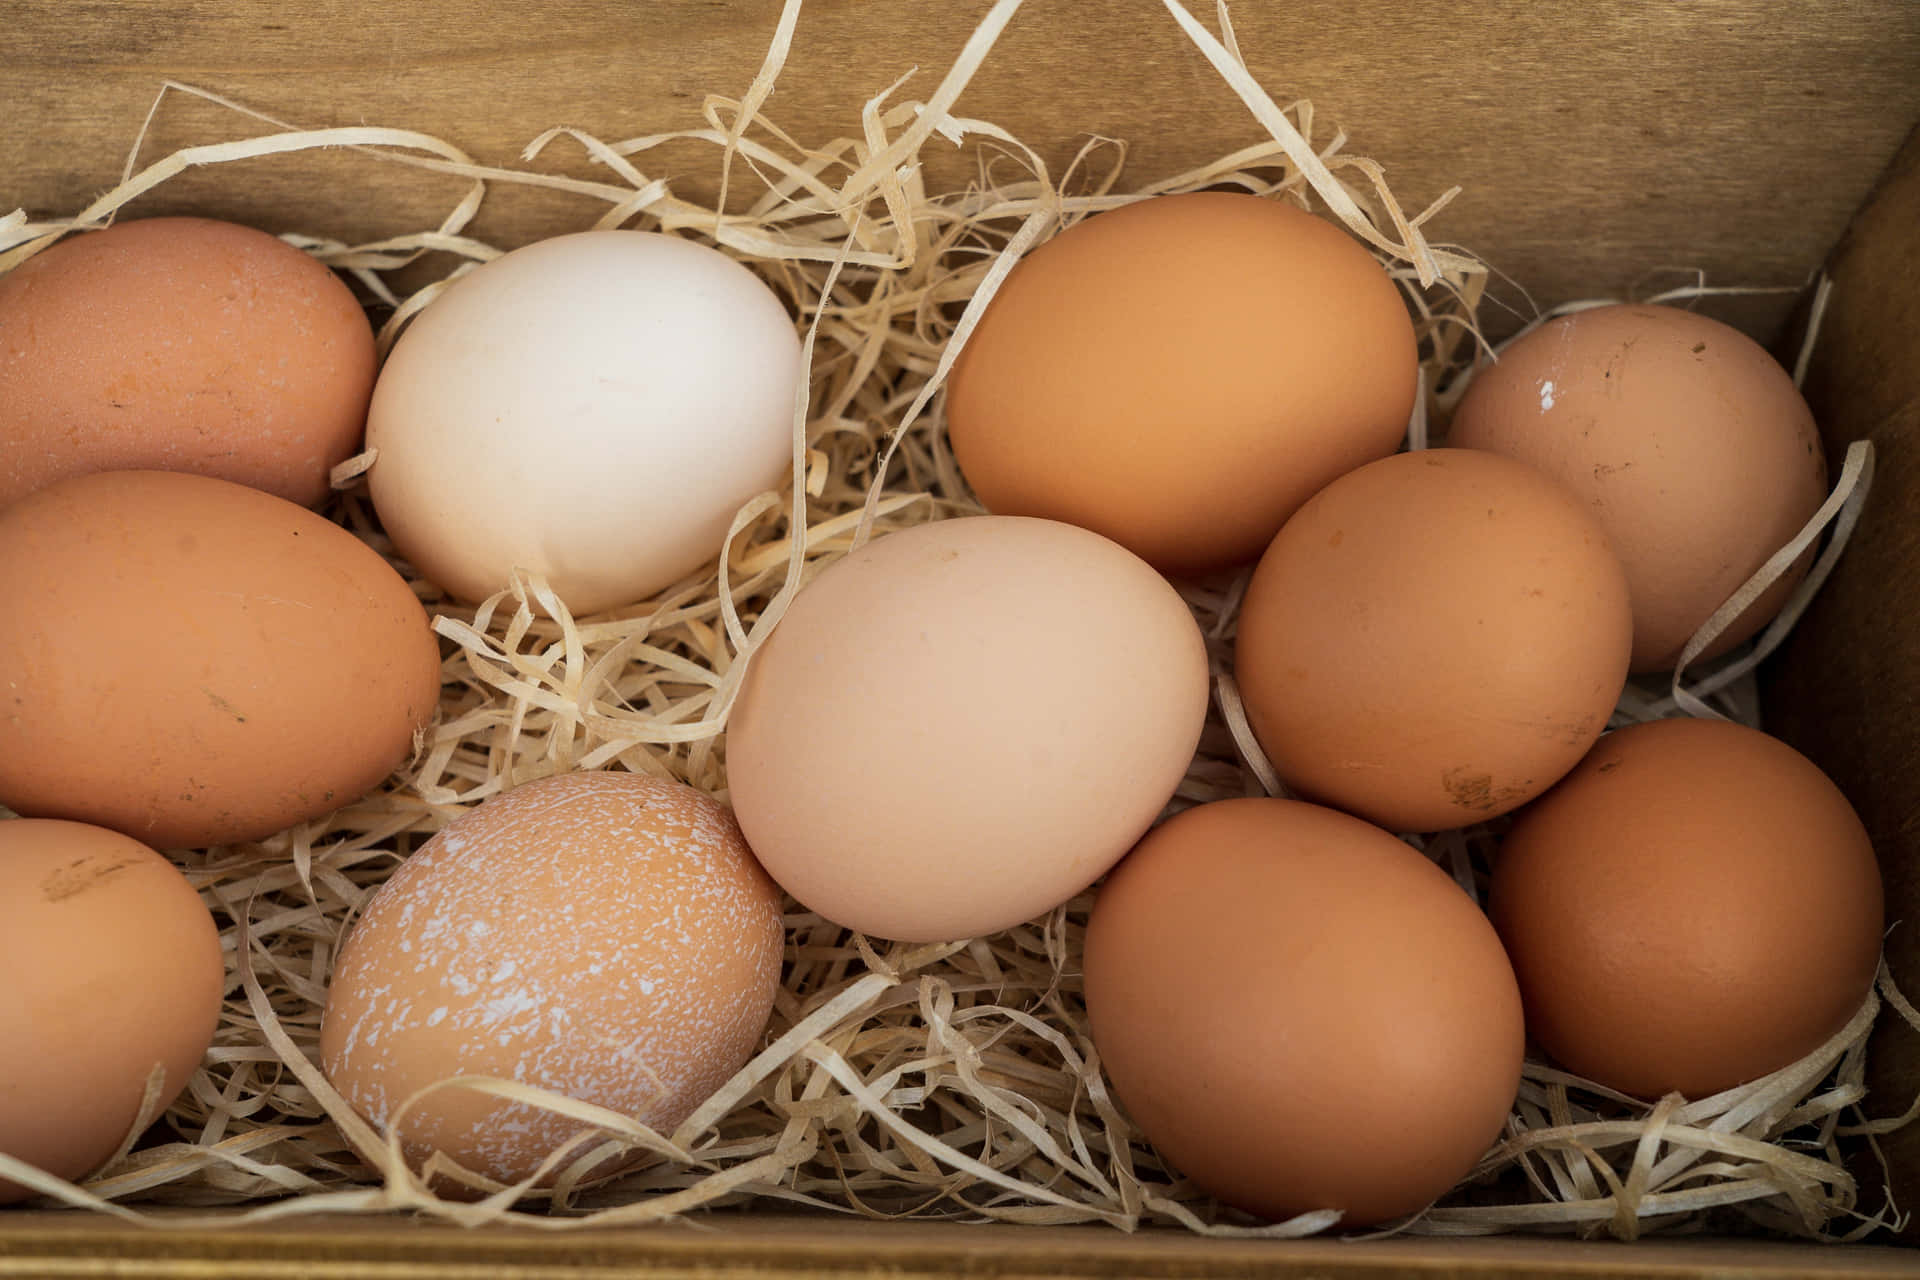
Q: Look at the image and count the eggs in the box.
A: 11